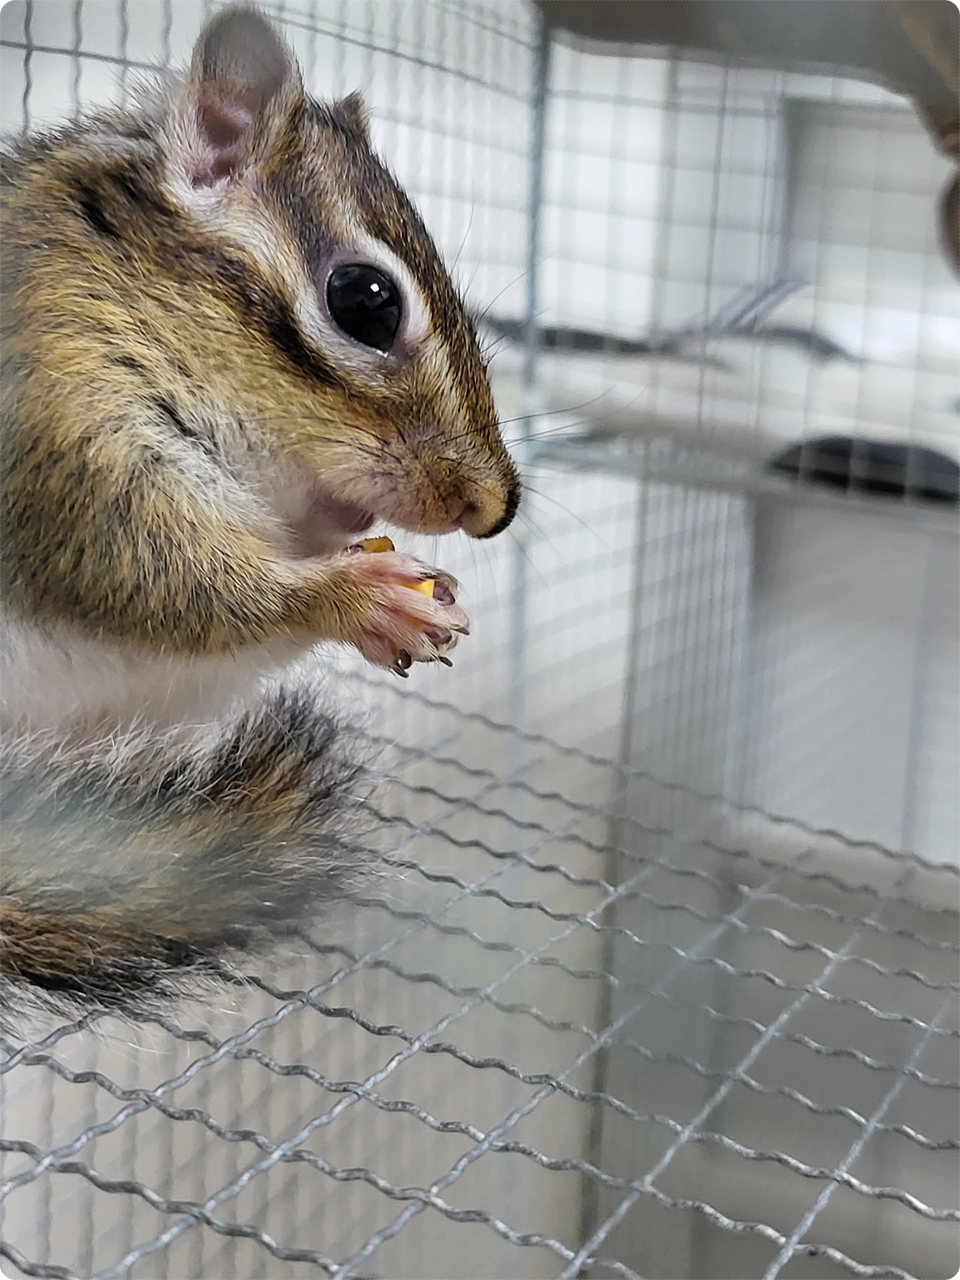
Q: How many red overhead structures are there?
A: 0